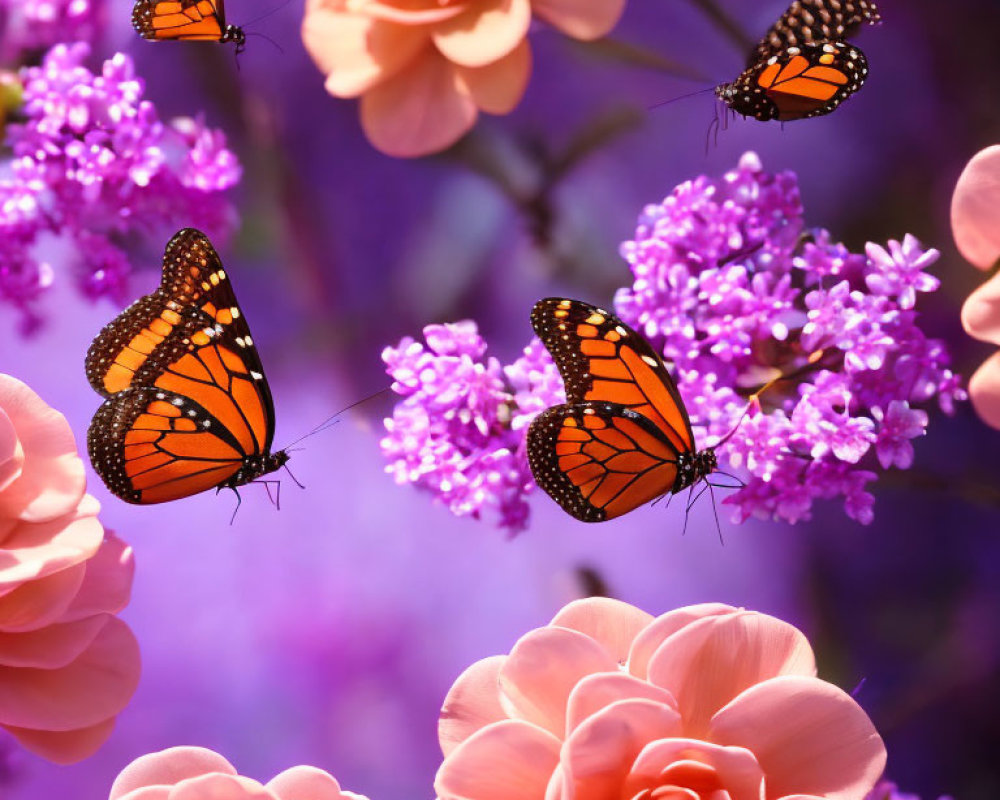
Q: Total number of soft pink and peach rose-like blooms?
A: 5